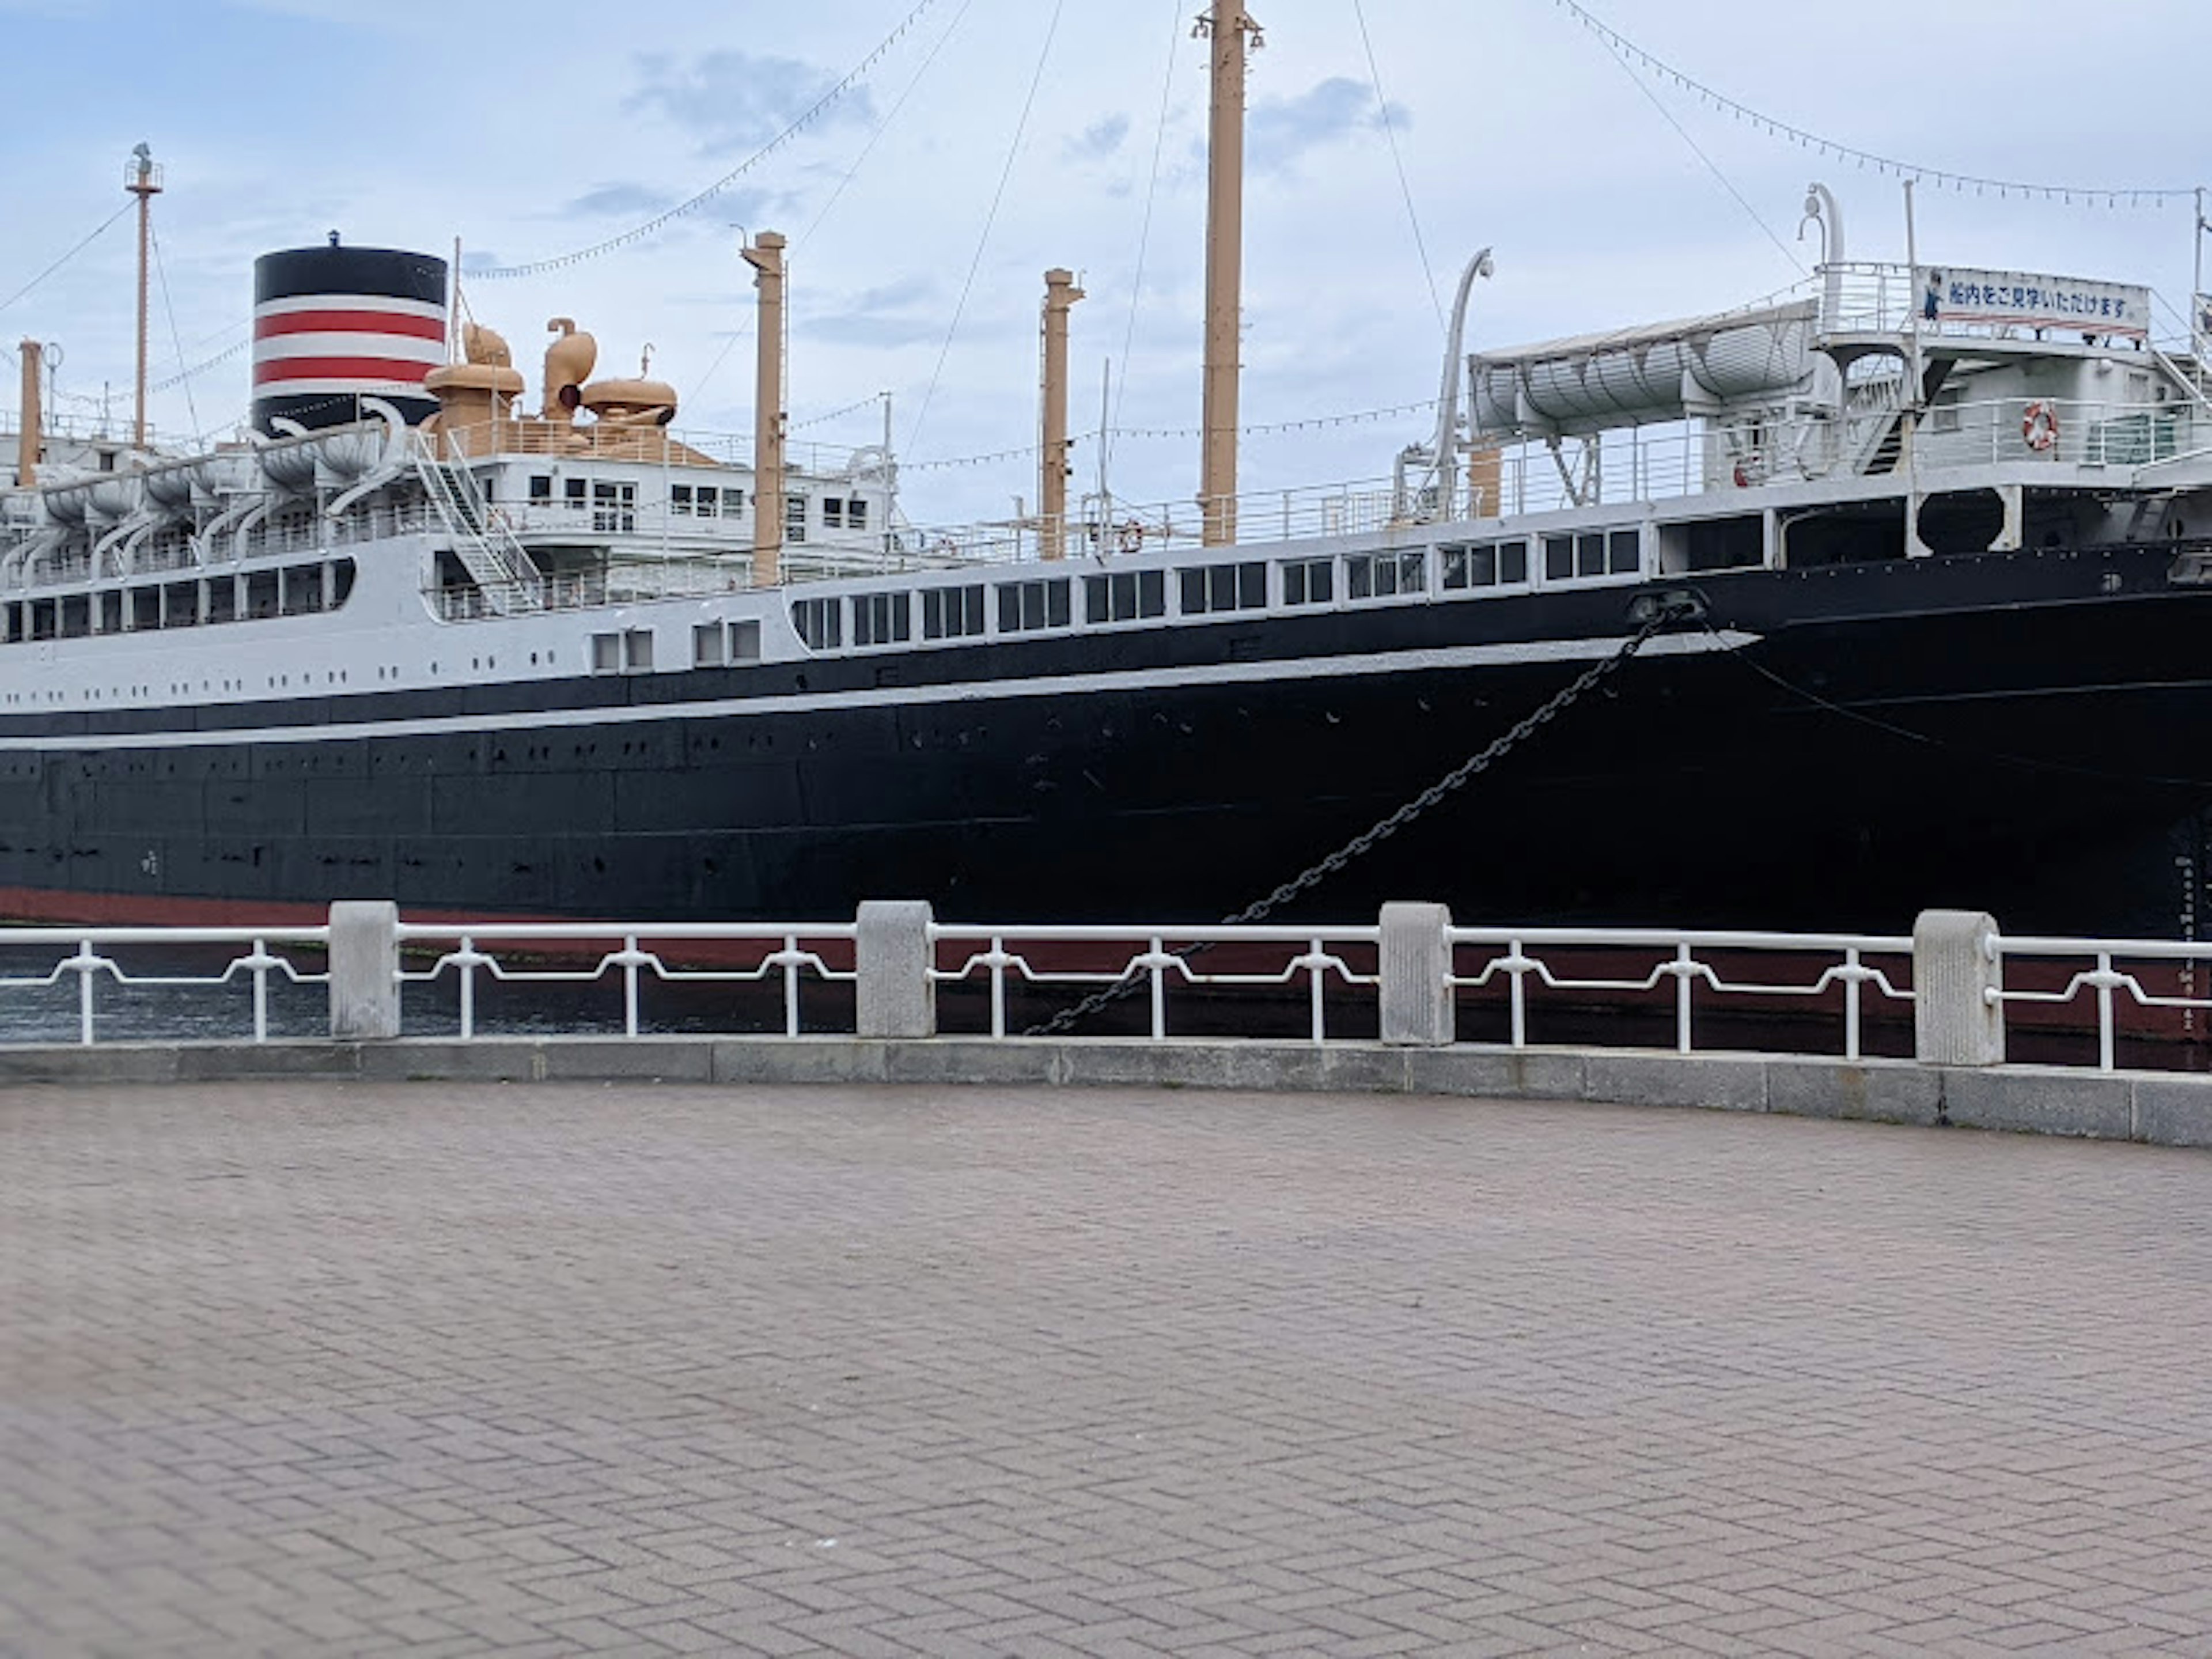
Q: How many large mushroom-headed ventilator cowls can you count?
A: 2